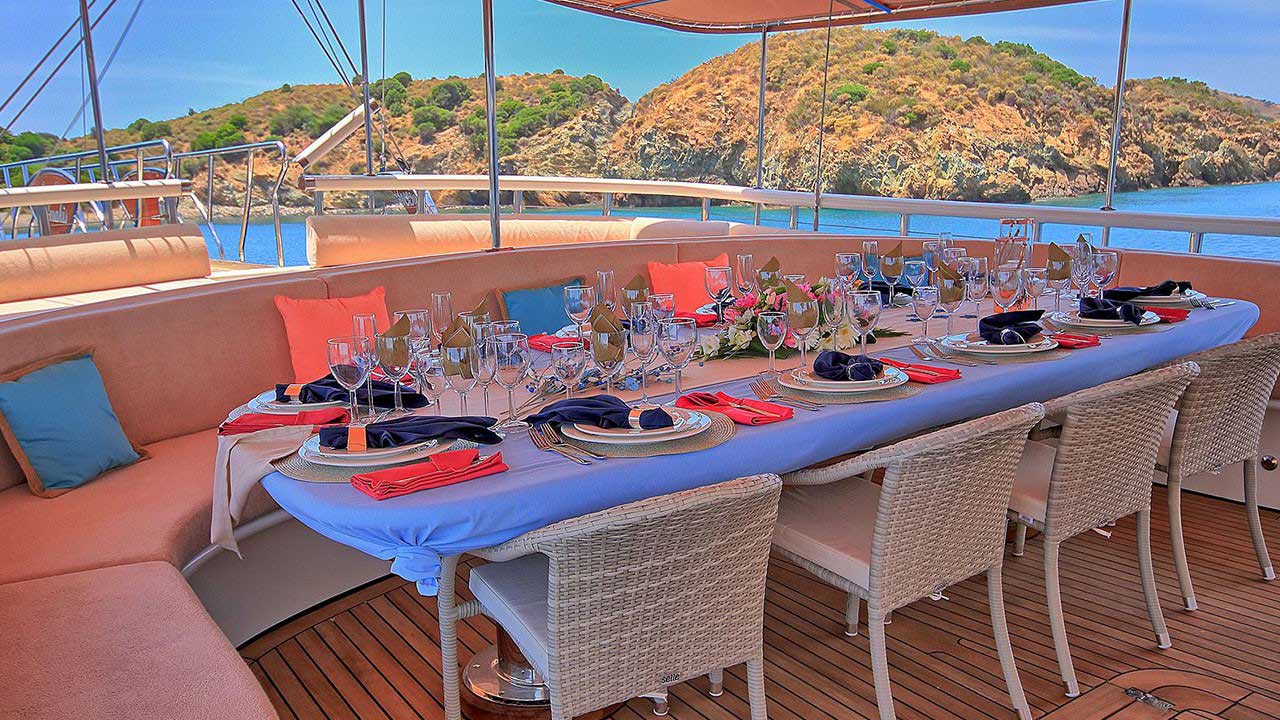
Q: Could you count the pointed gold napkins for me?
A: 11